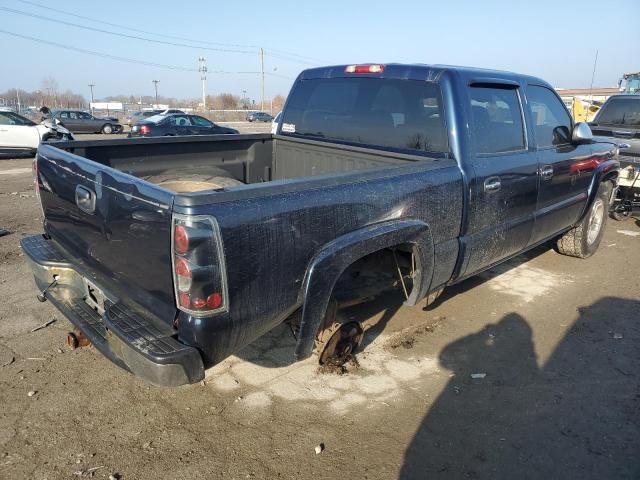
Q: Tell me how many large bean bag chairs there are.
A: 0